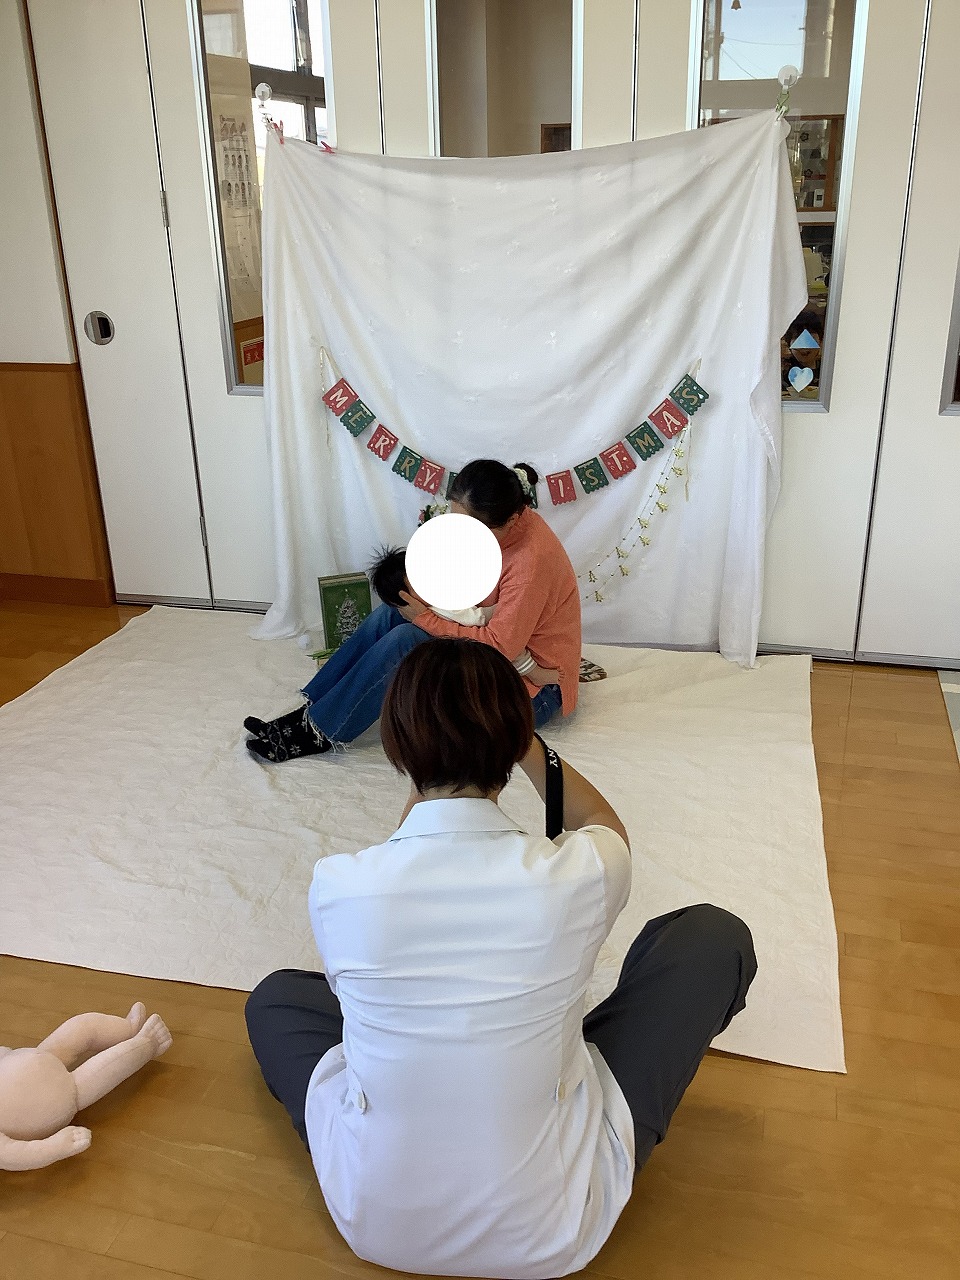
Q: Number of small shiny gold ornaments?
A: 10